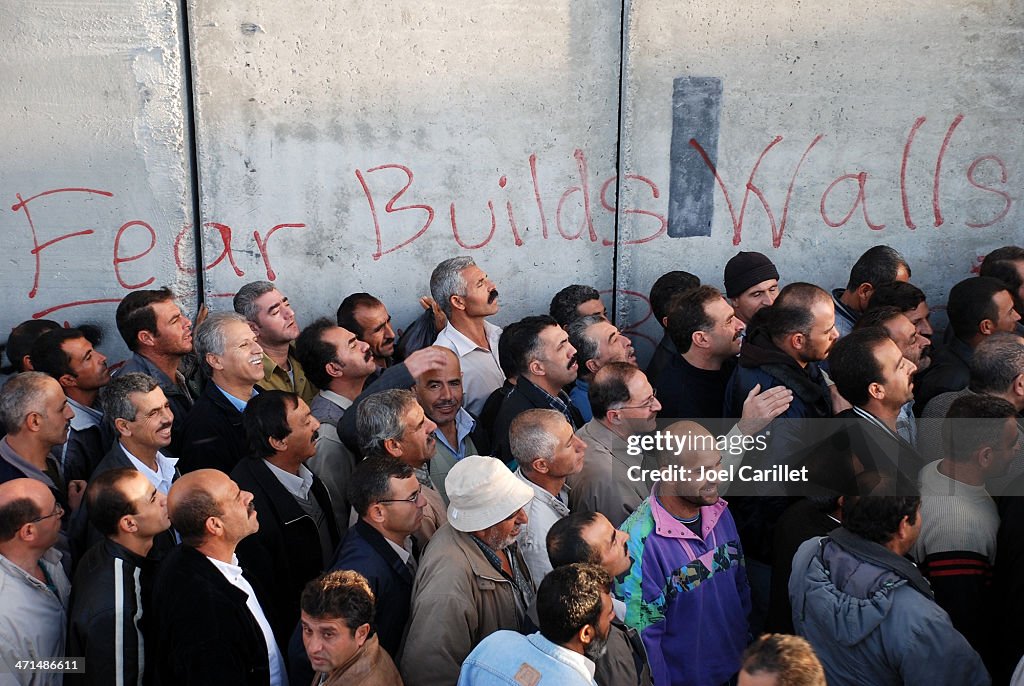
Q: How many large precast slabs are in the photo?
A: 3